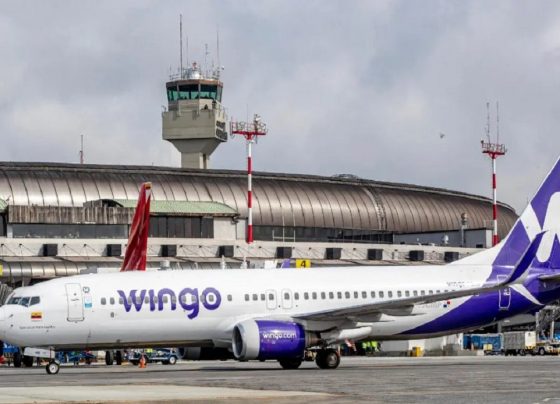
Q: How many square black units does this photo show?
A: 9